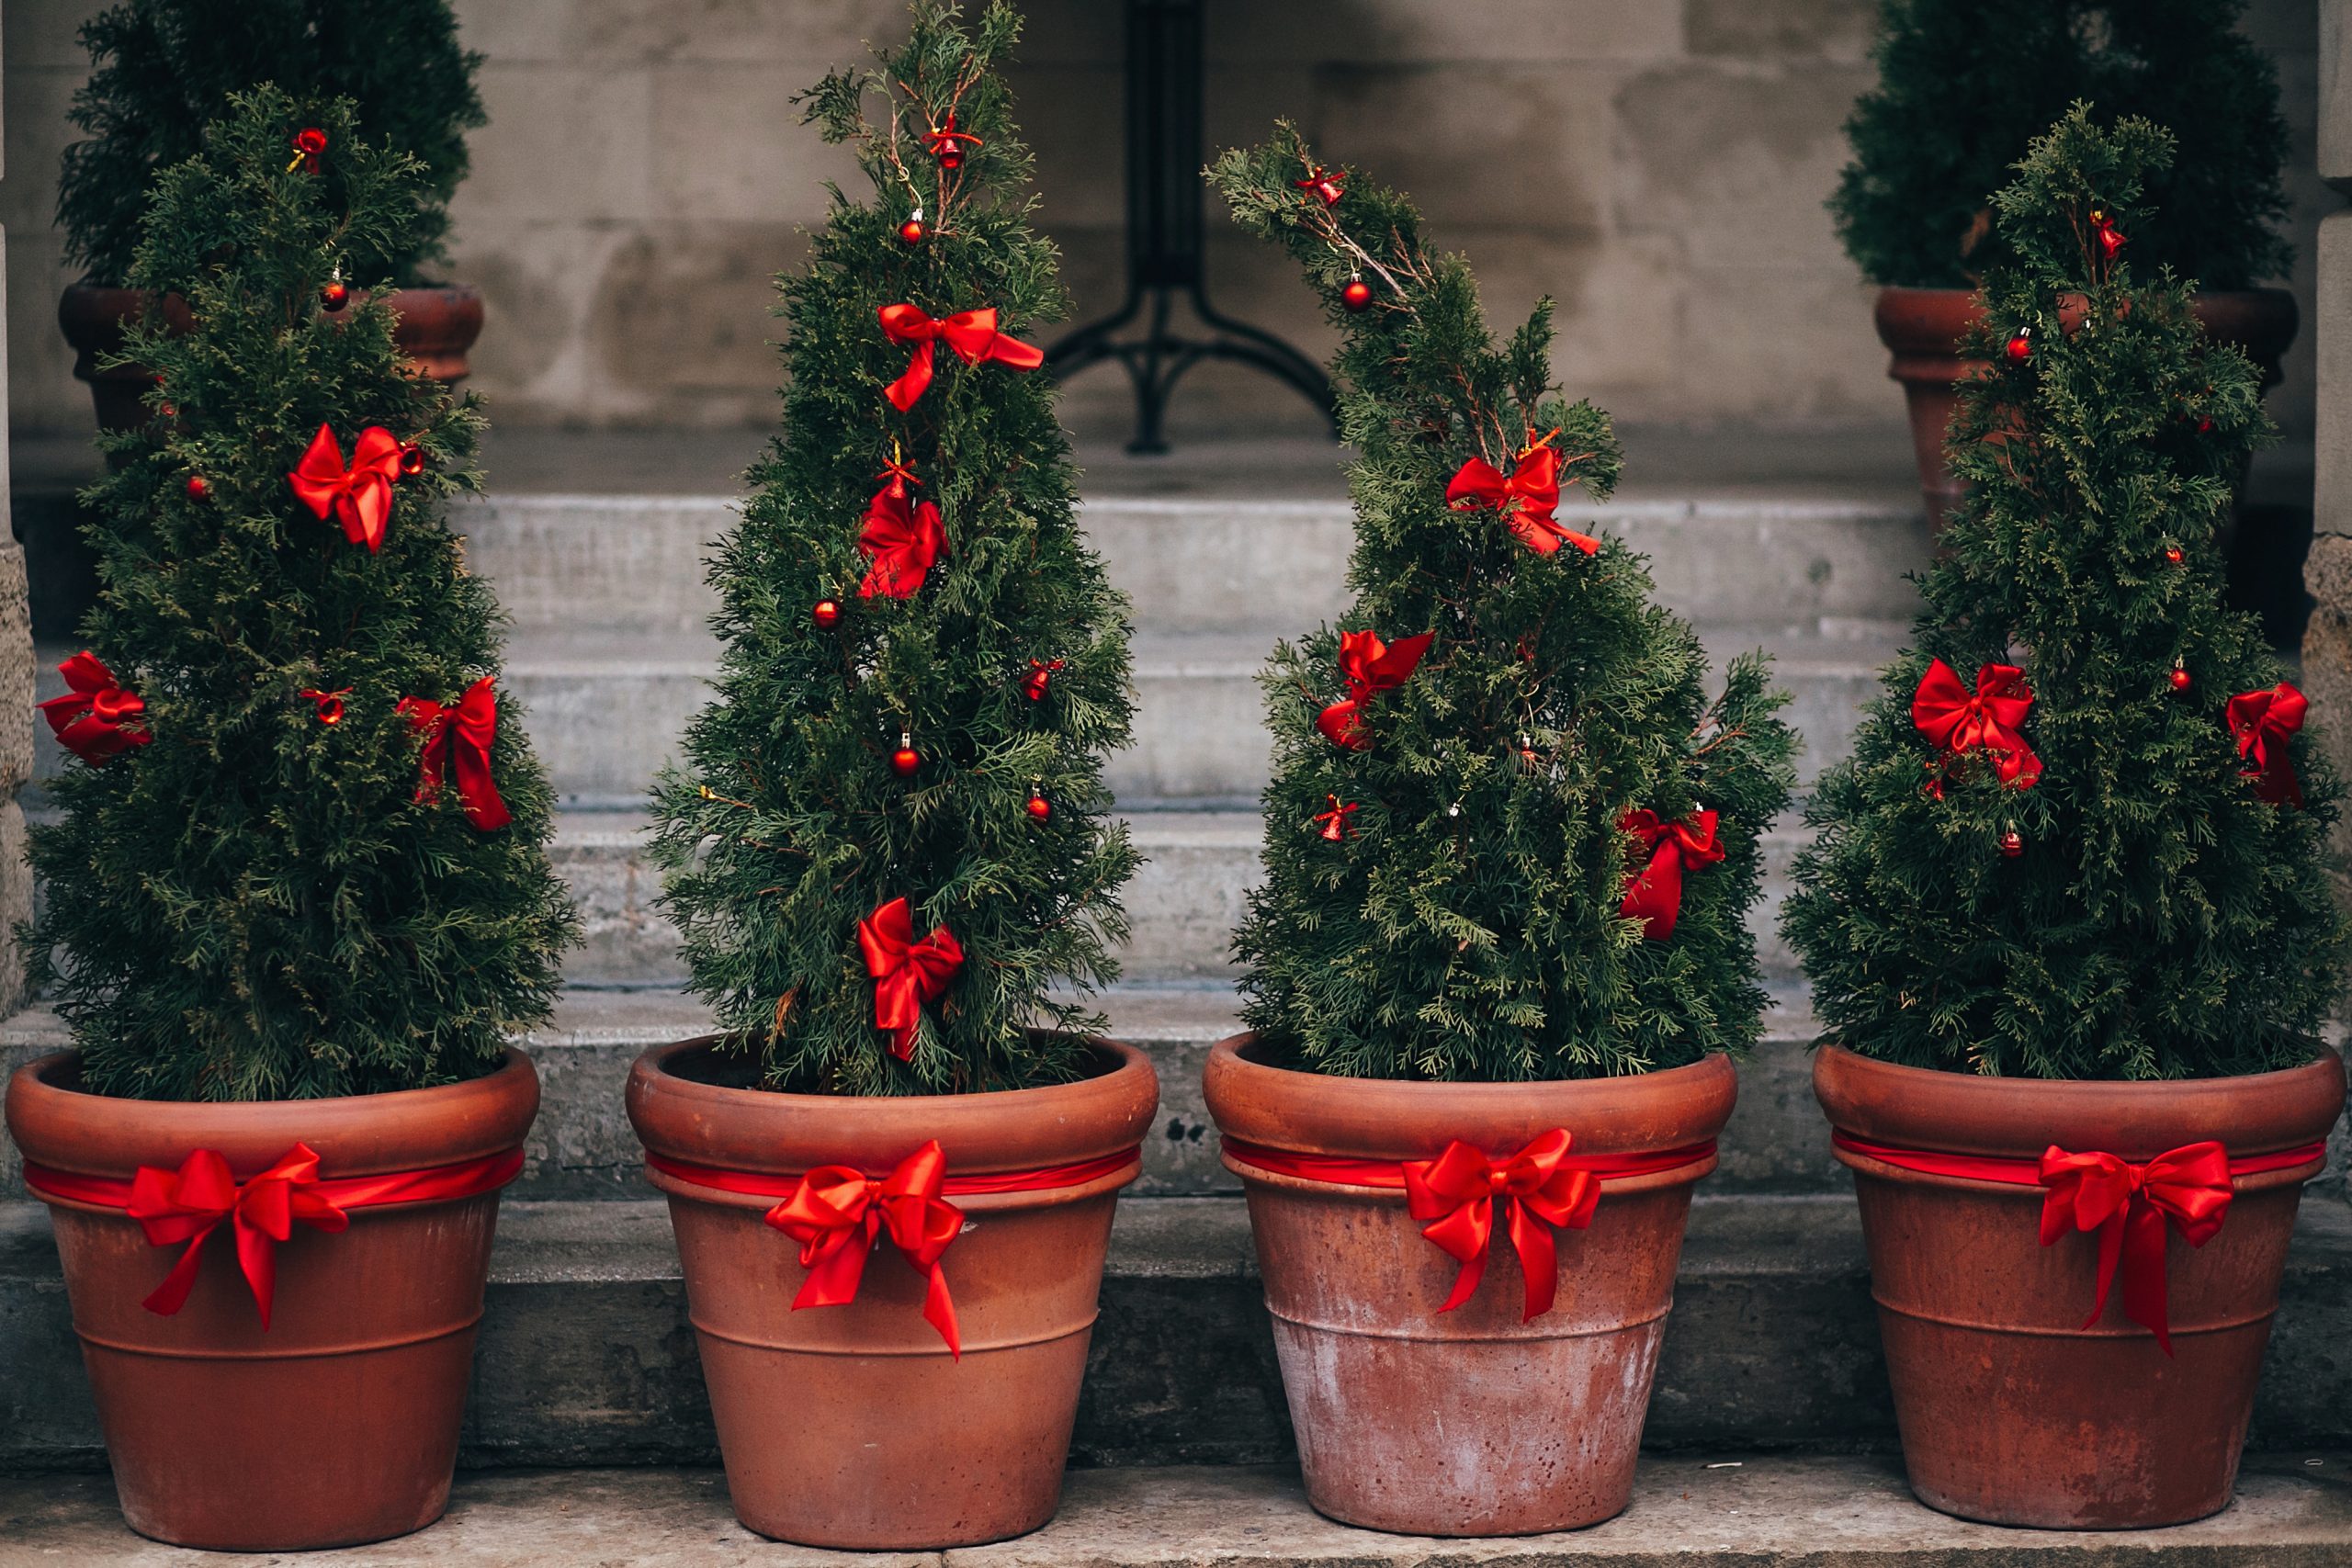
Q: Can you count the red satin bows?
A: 15